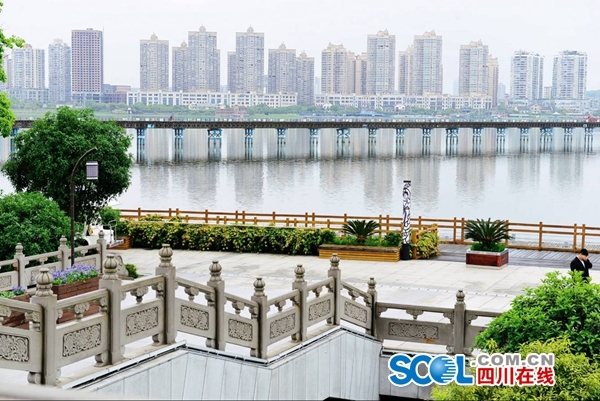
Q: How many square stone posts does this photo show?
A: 12